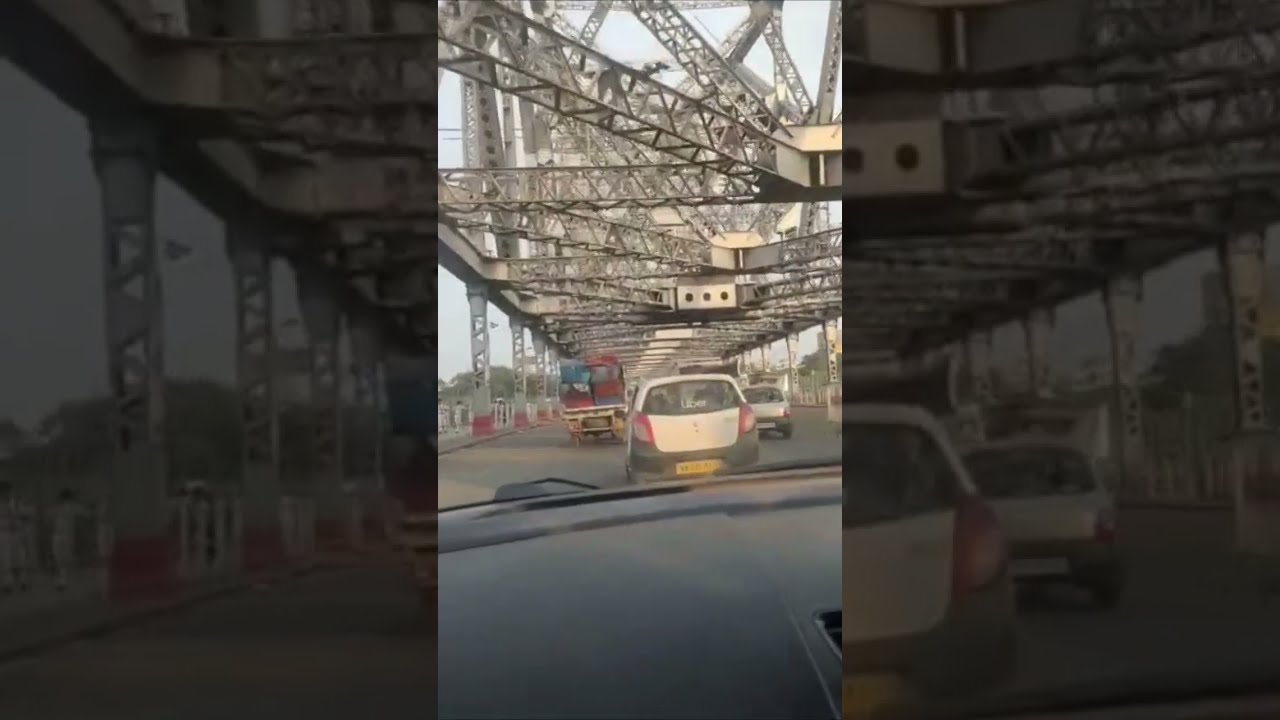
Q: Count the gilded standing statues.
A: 0